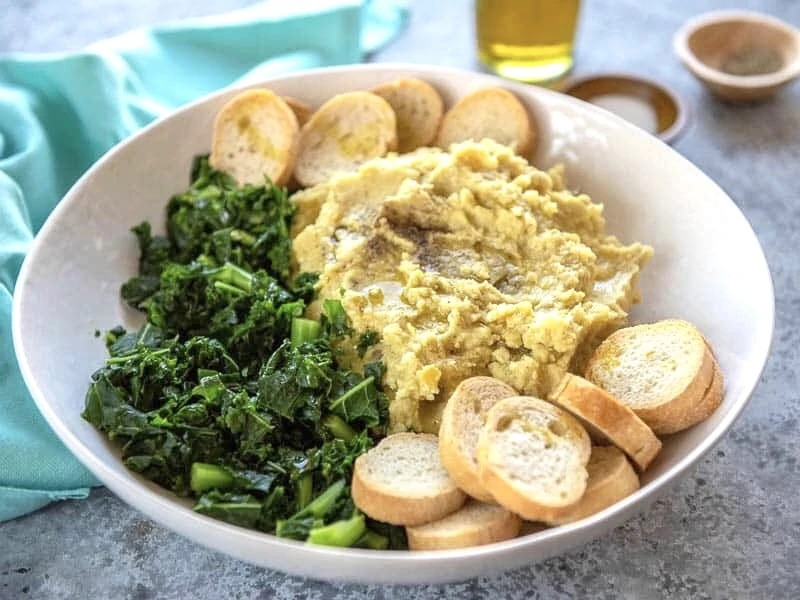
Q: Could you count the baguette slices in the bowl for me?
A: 12